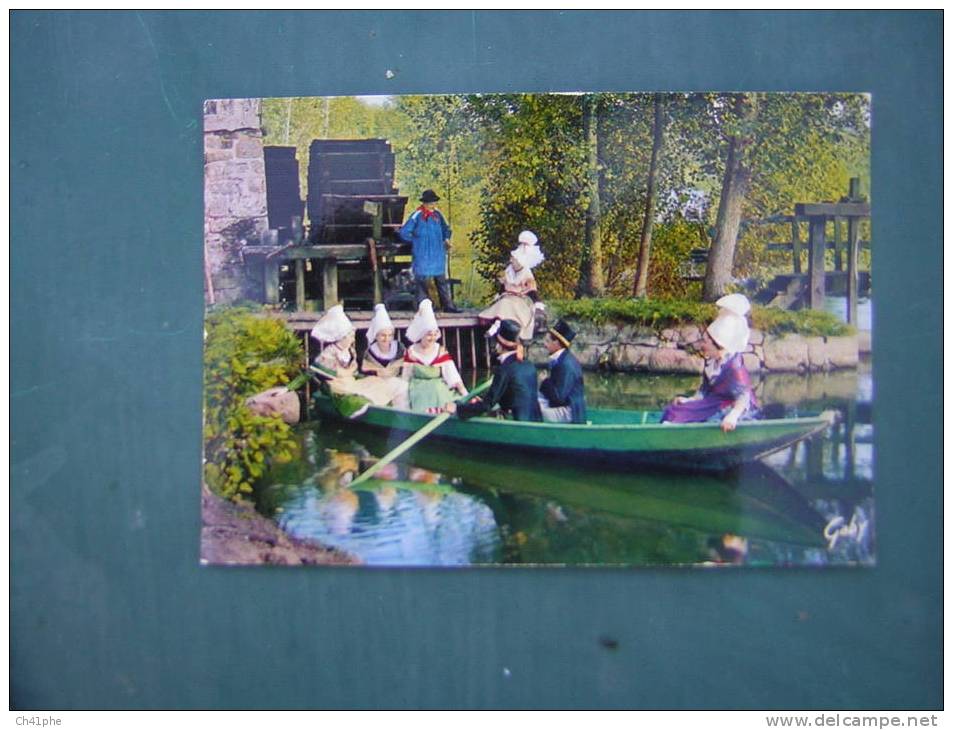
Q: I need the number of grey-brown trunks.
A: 3